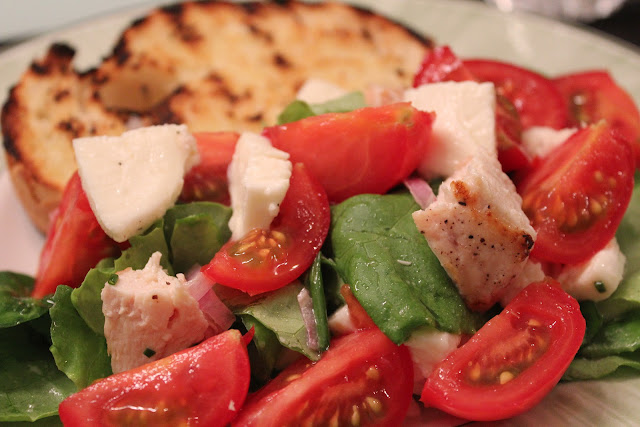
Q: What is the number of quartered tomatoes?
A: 11